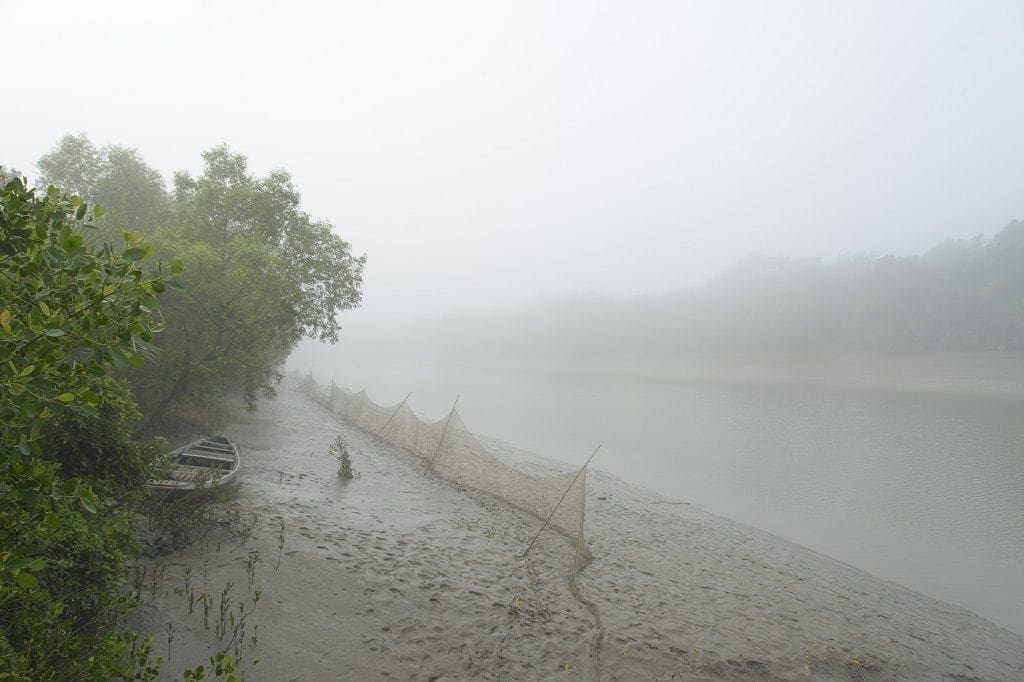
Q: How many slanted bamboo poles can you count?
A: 3